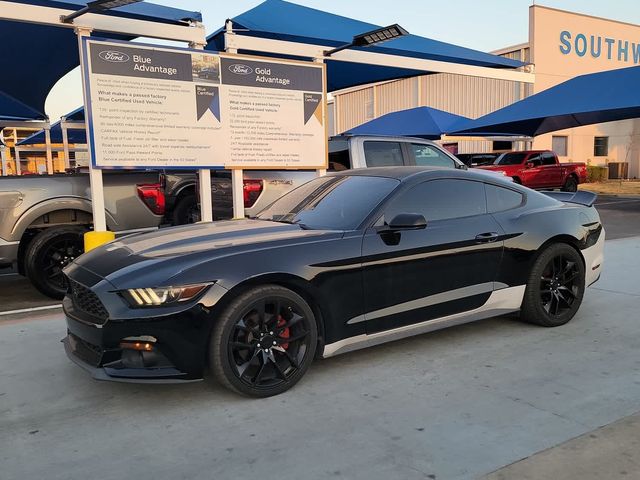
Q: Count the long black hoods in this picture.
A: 1